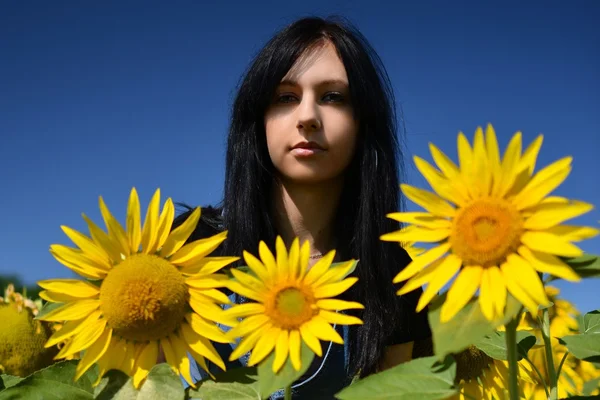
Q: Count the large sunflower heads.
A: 3